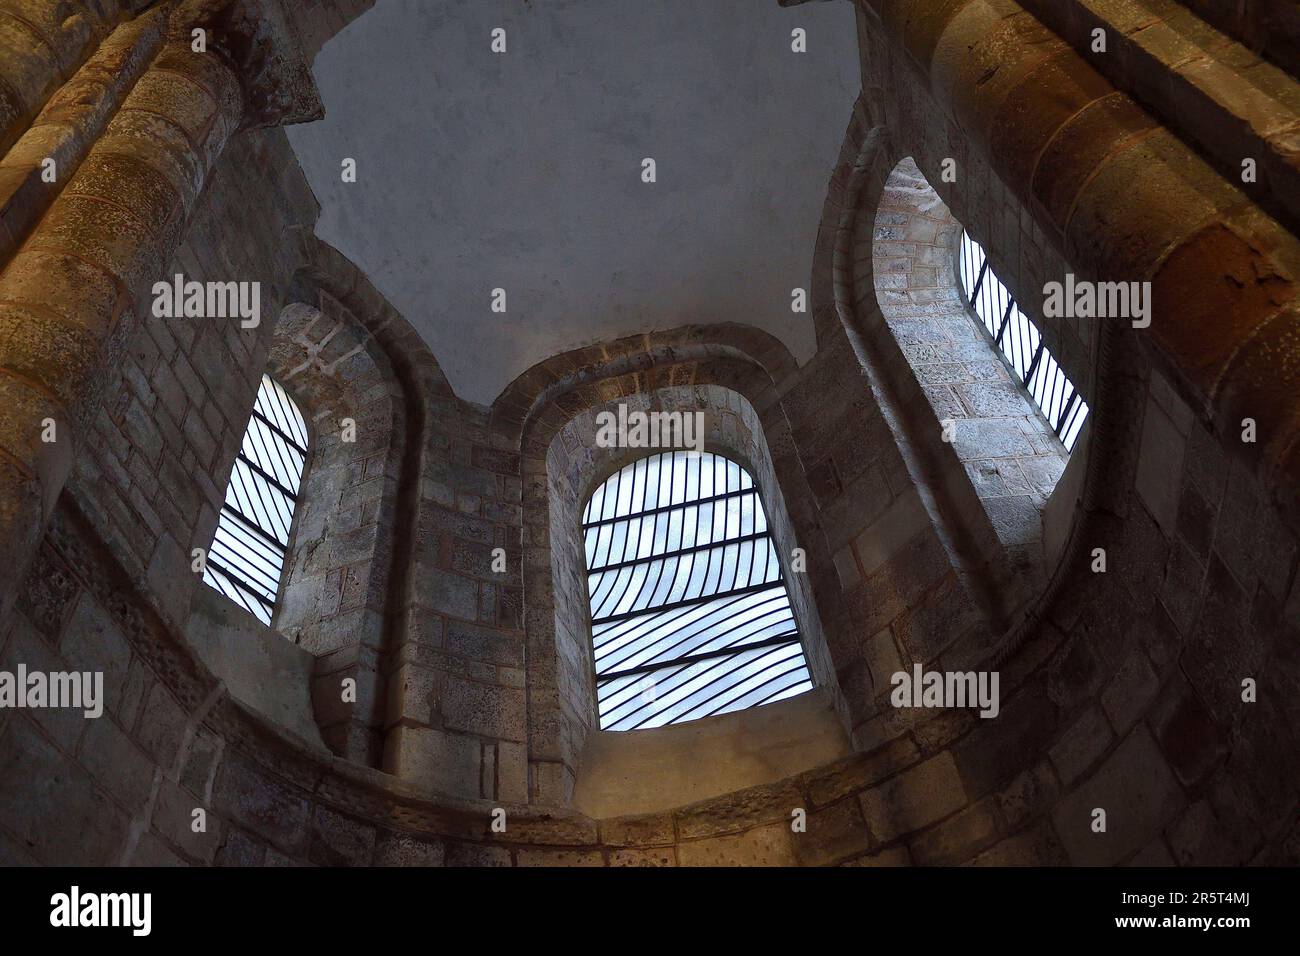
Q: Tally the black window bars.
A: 12